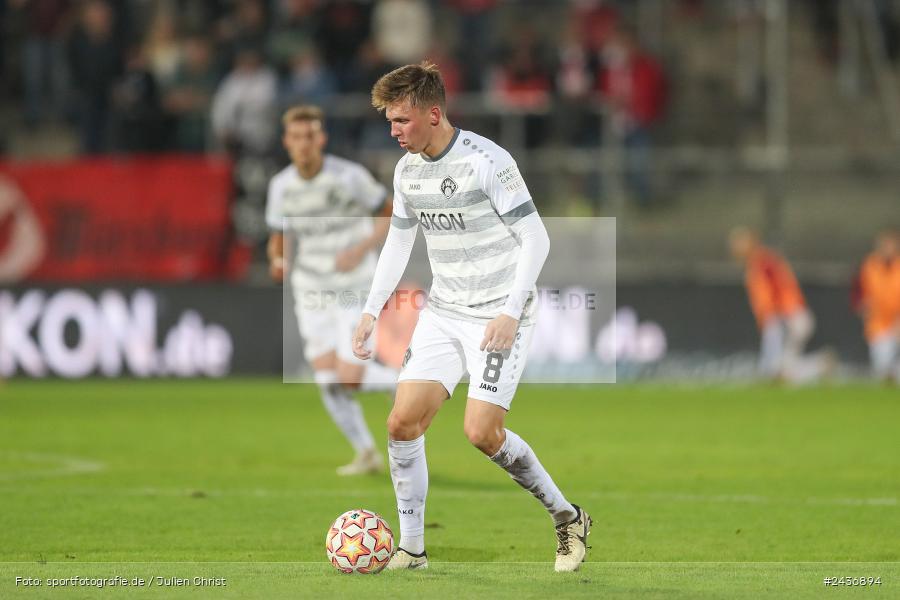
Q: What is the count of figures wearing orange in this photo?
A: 2